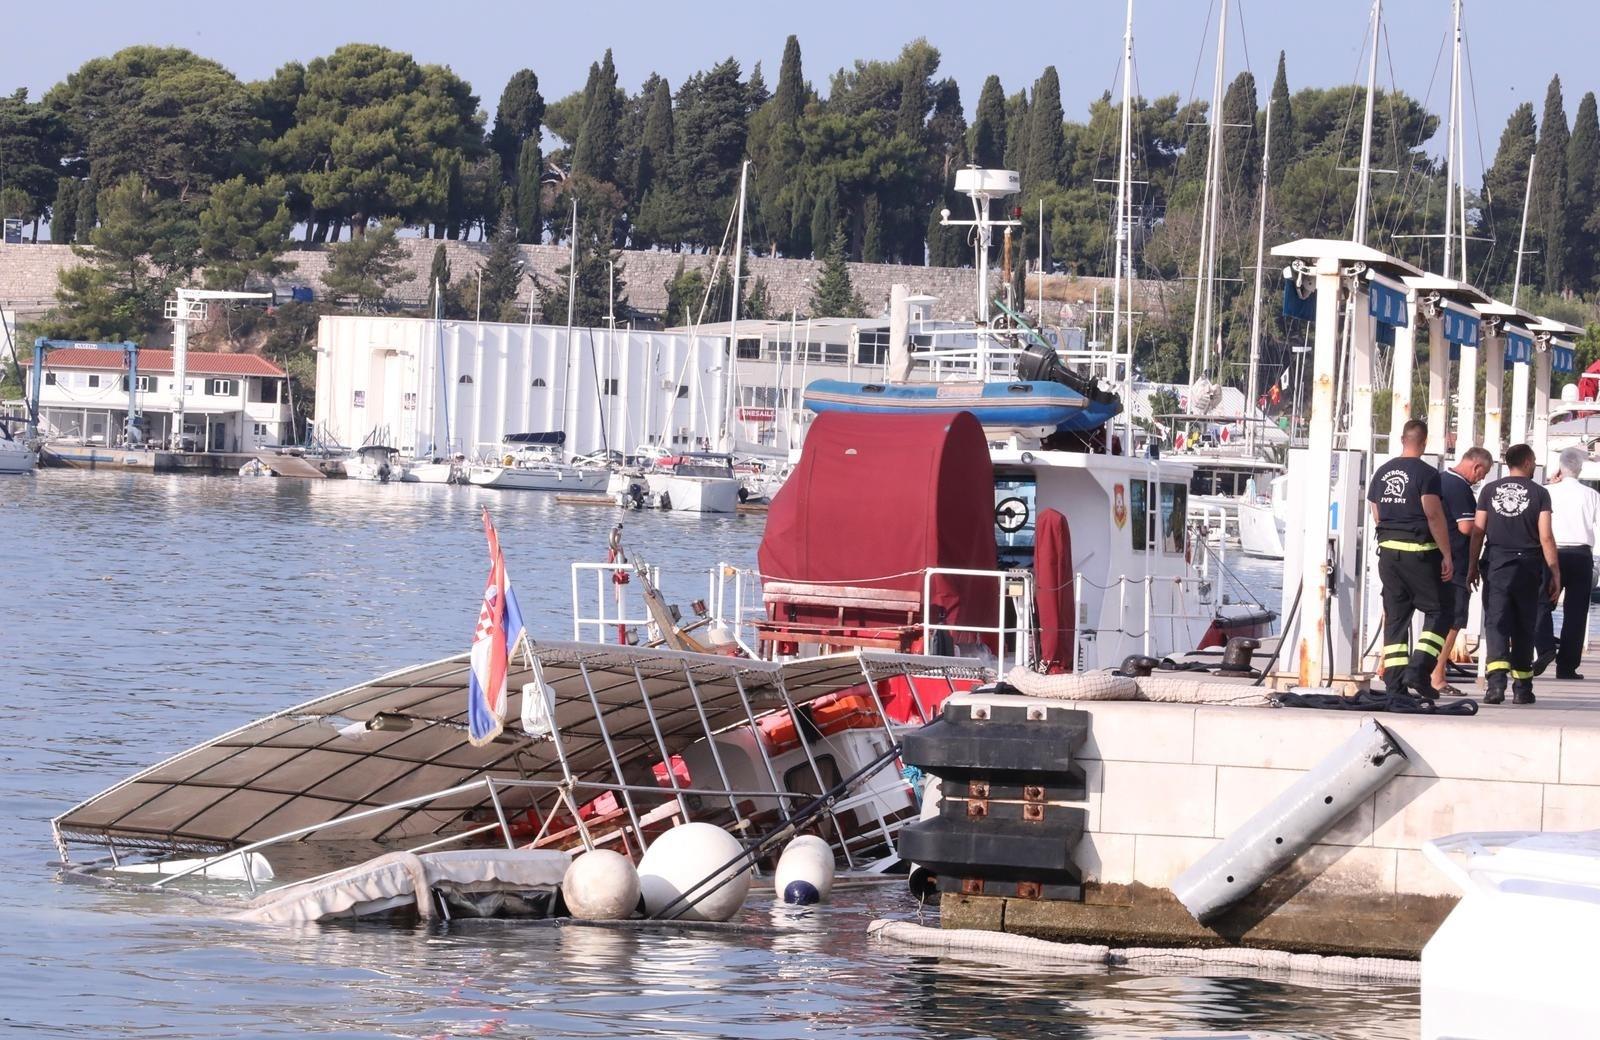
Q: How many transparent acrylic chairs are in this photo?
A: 0